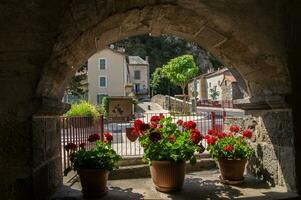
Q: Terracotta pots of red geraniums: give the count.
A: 3